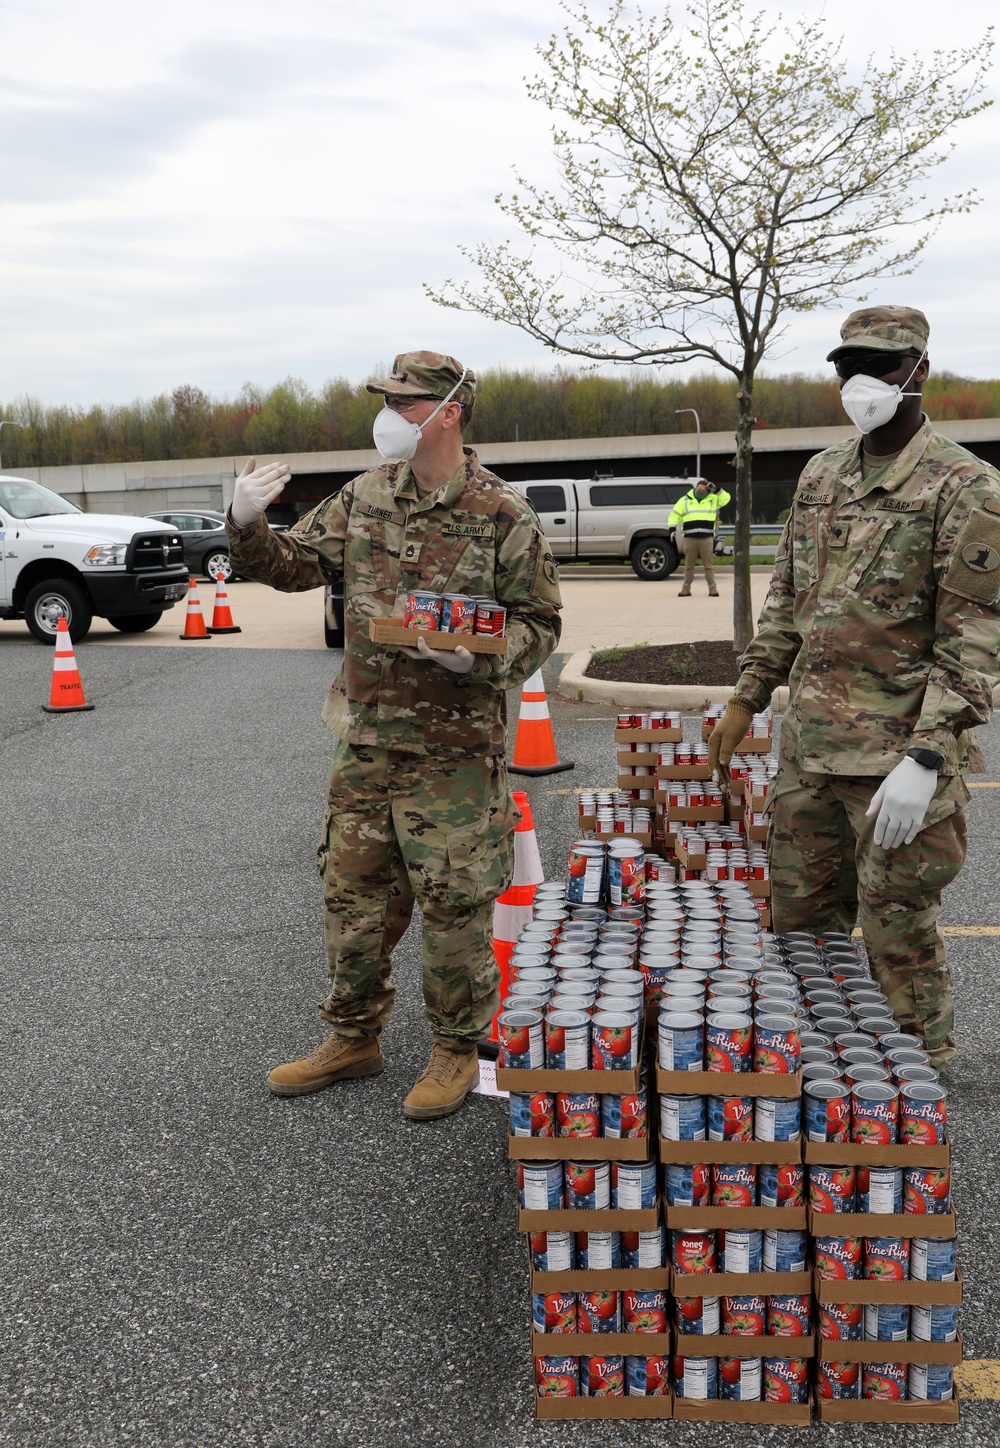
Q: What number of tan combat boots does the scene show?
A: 2